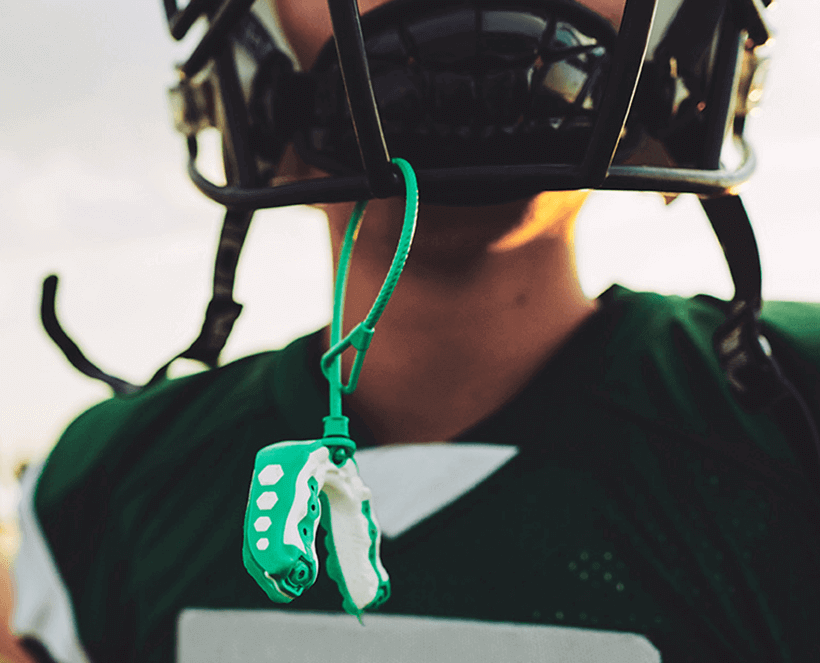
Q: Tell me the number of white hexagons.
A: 4